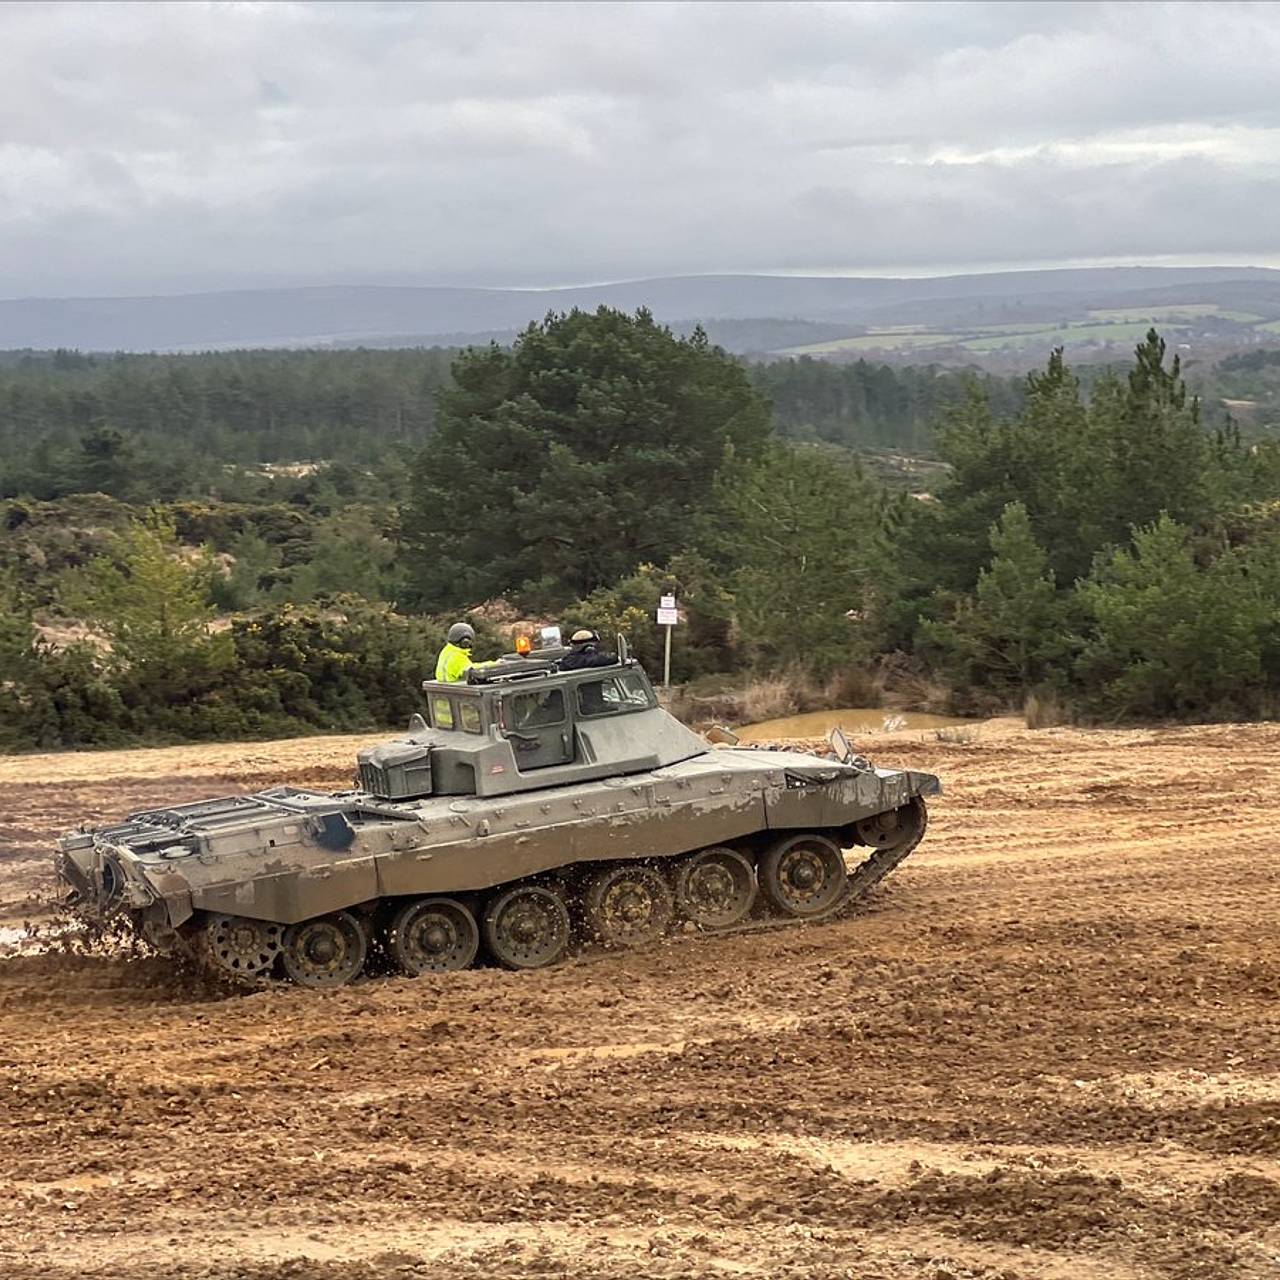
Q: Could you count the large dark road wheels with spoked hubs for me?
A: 6